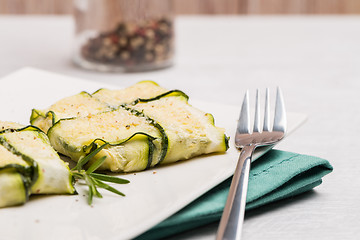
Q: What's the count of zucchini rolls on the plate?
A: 2